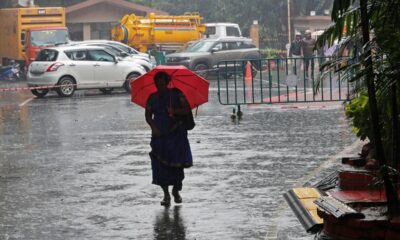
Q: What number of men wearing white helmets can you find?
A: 2